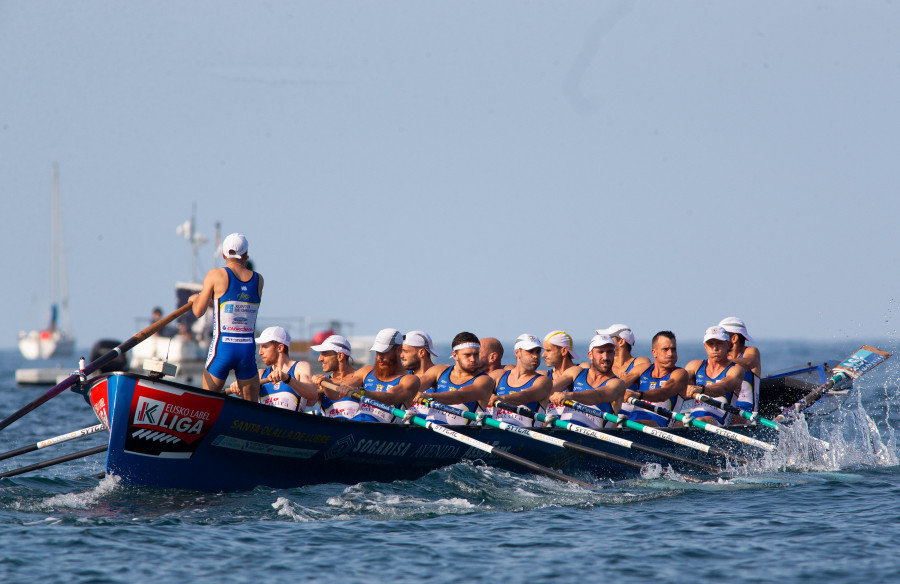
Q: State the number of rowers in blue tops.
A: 14